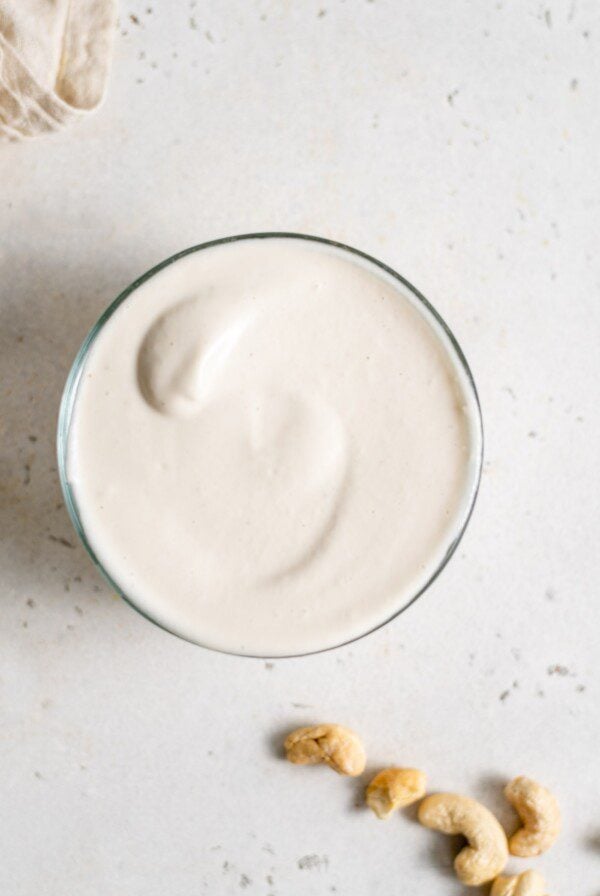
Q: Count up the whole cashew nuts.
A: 3